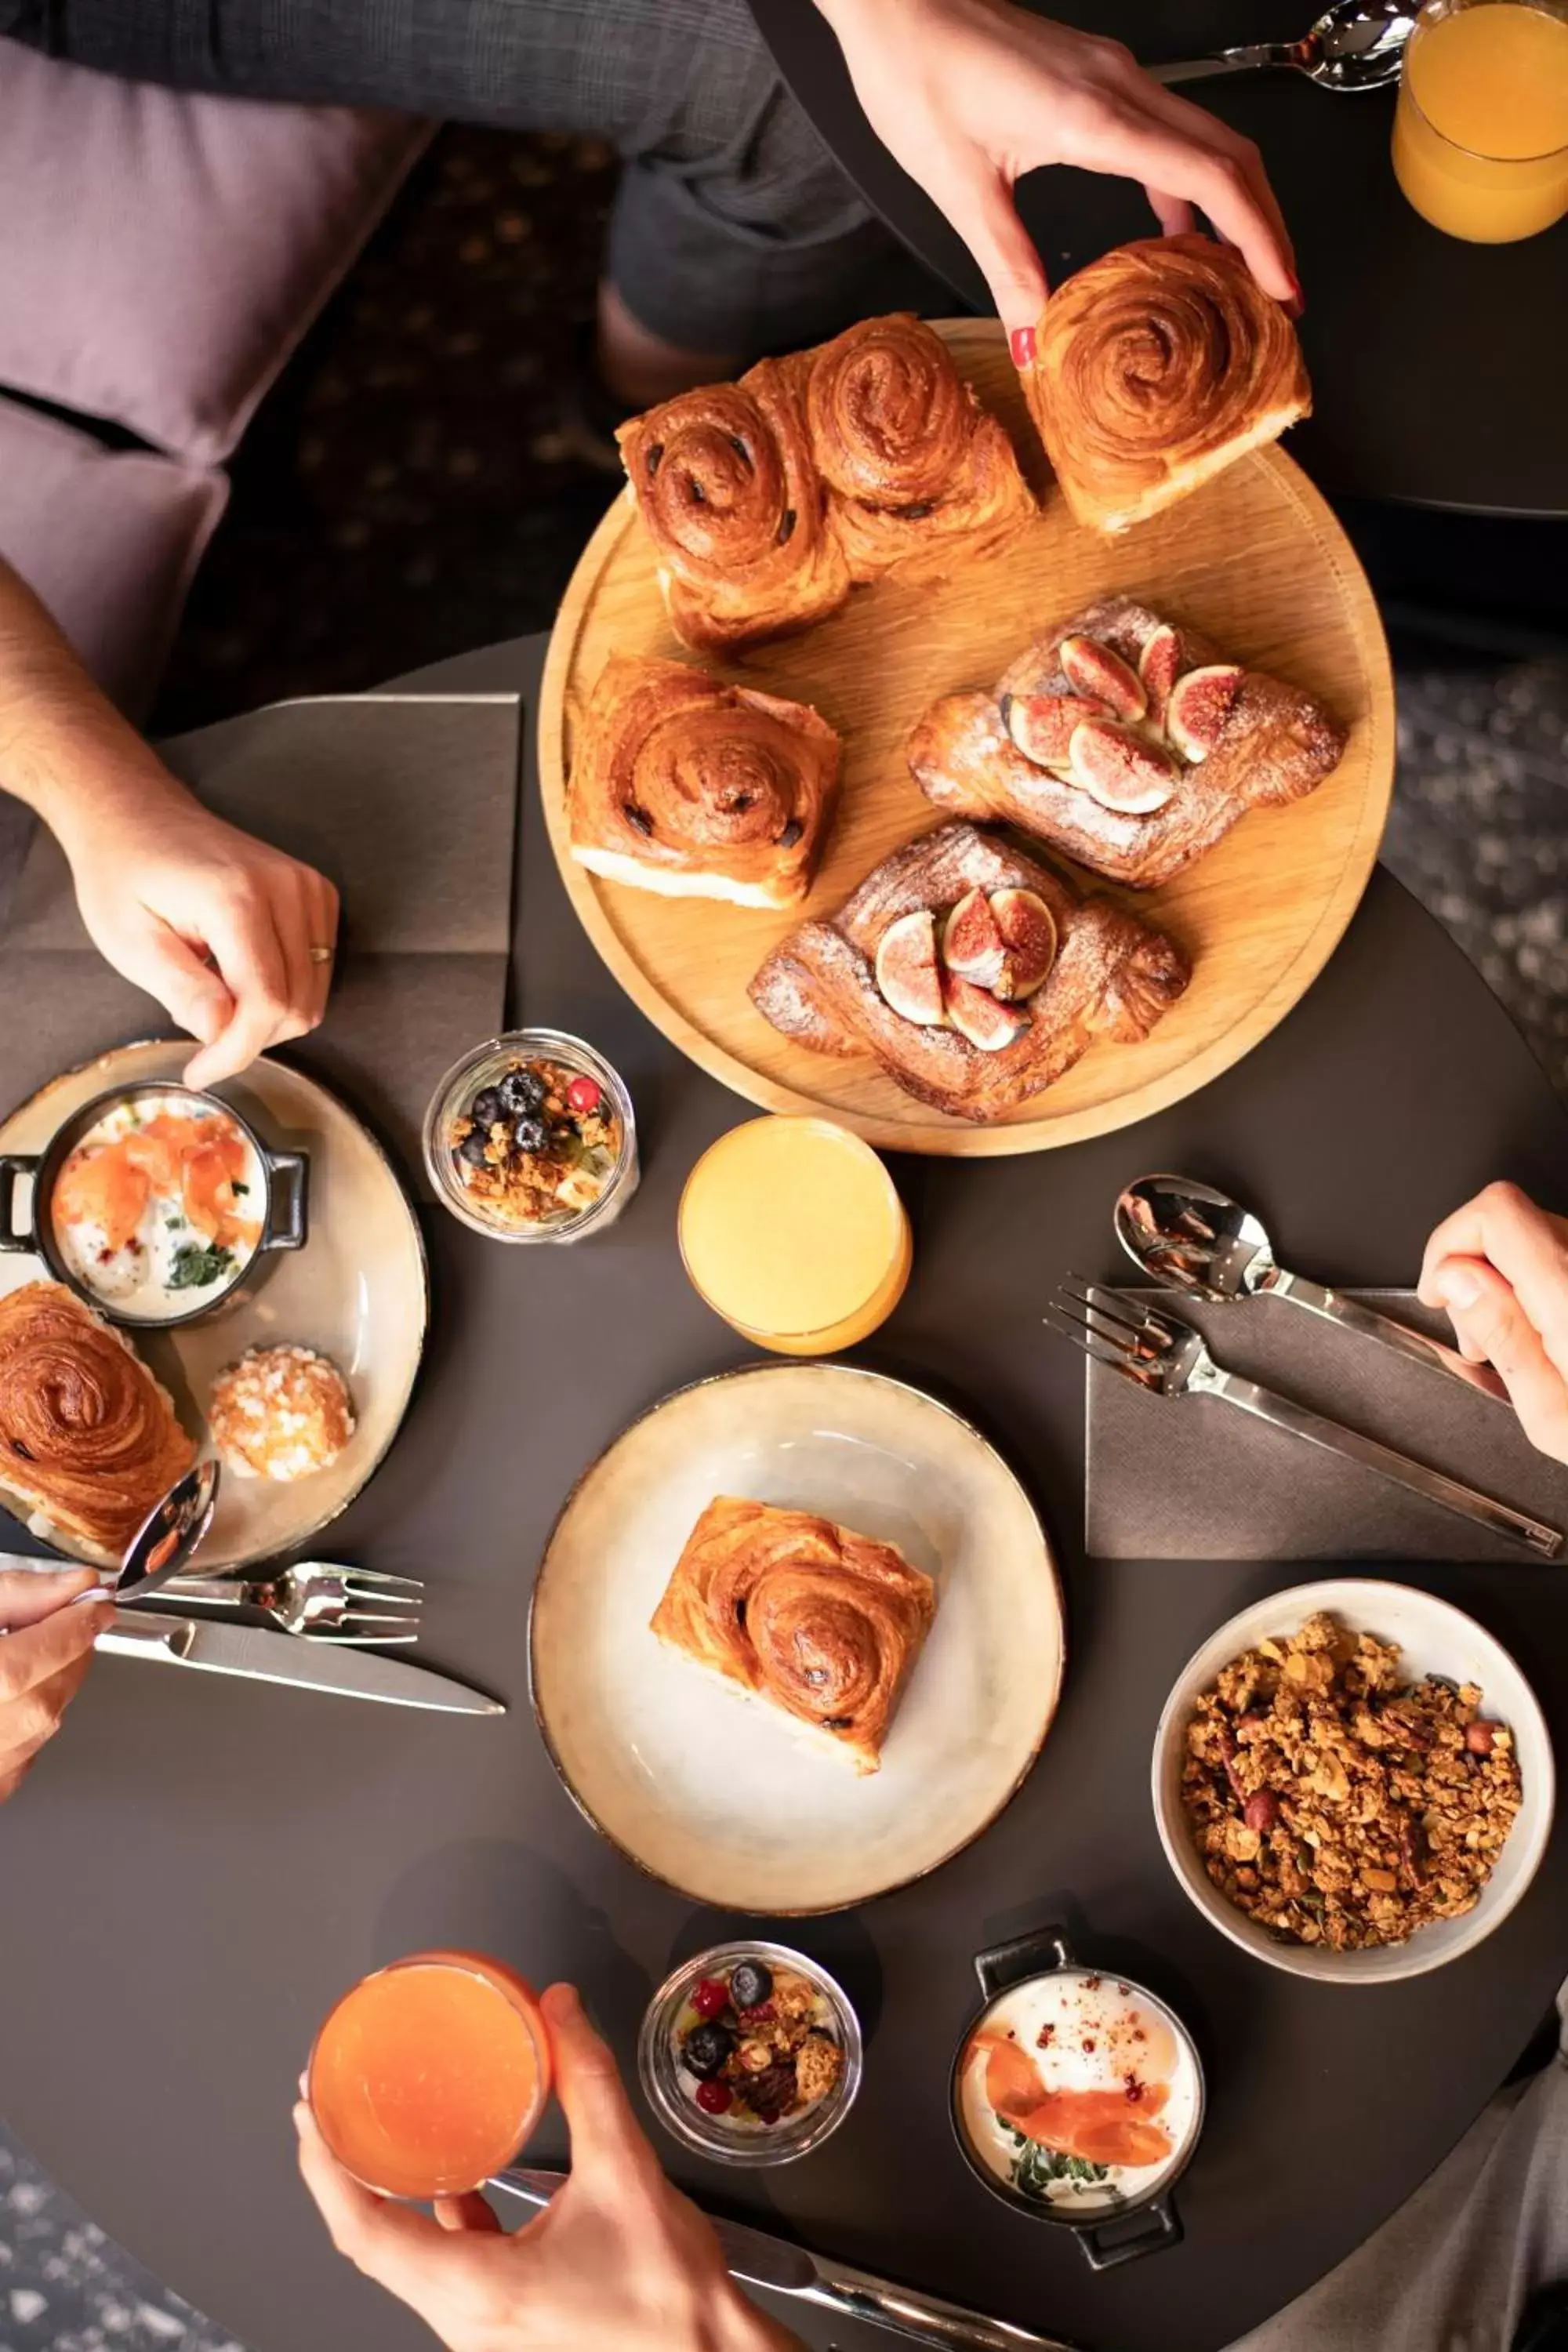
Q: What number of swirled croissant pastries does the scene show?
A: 6